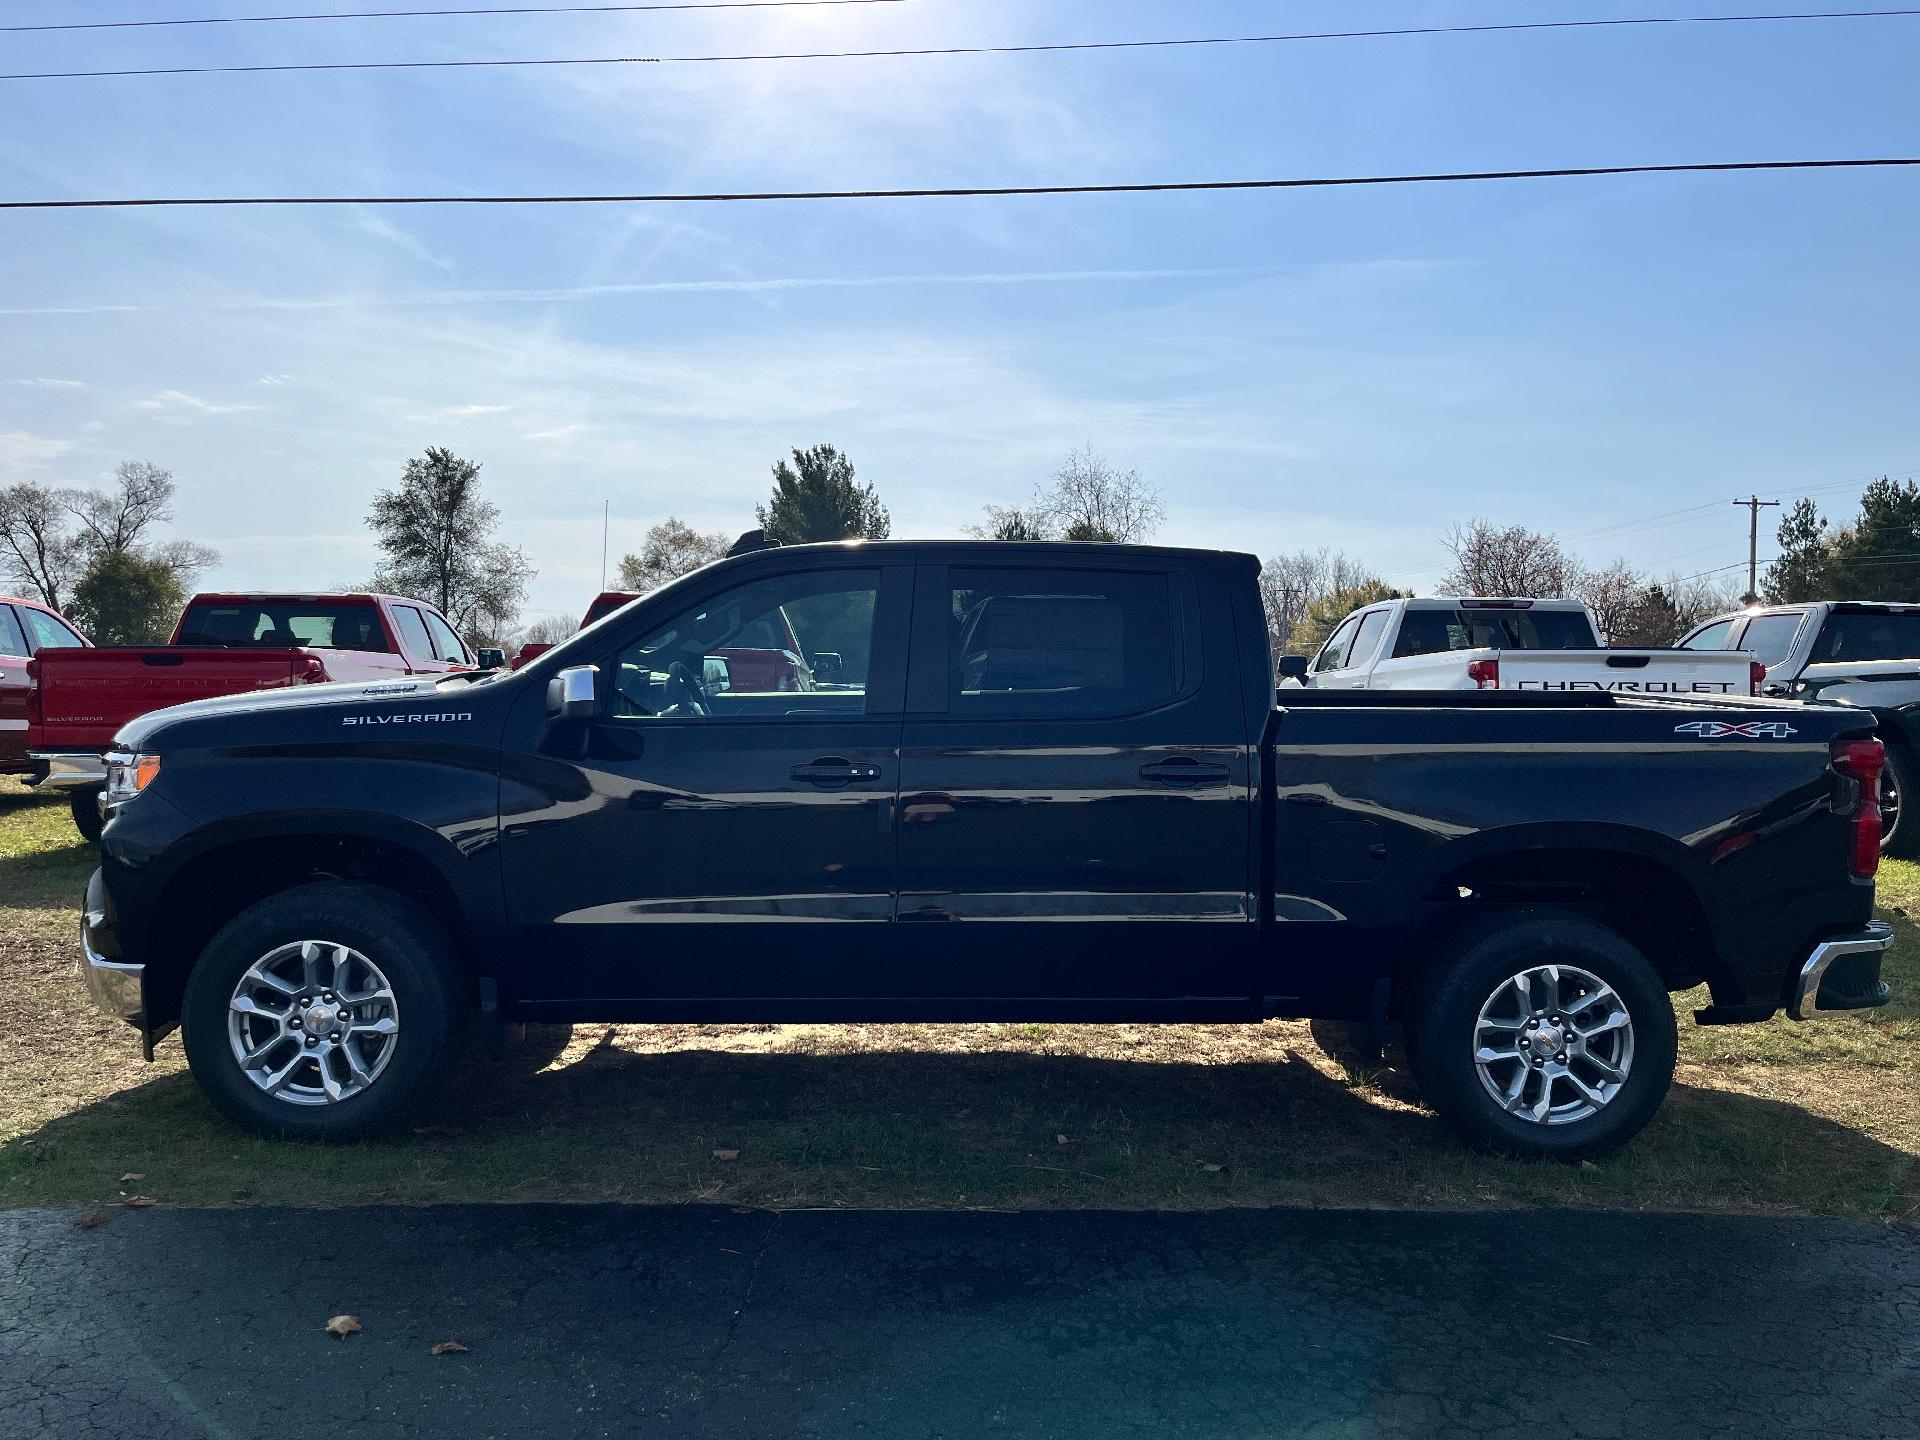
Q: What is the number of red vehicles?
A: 3